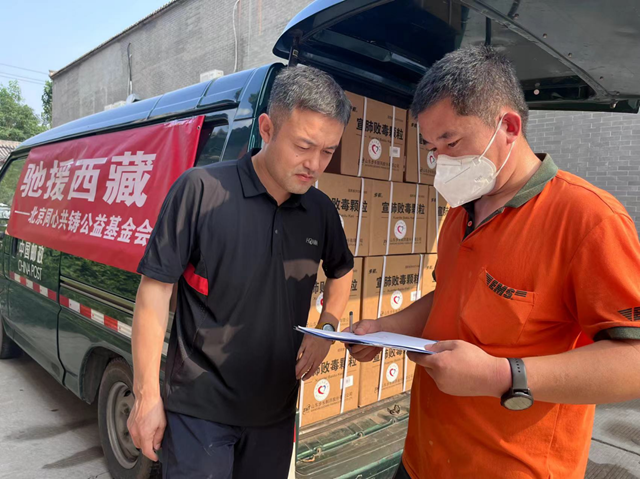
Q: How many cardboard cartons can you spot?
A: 10